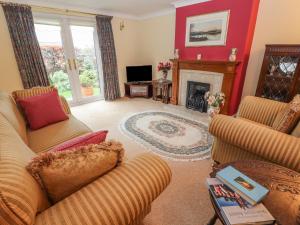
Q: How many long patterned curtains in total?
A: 2